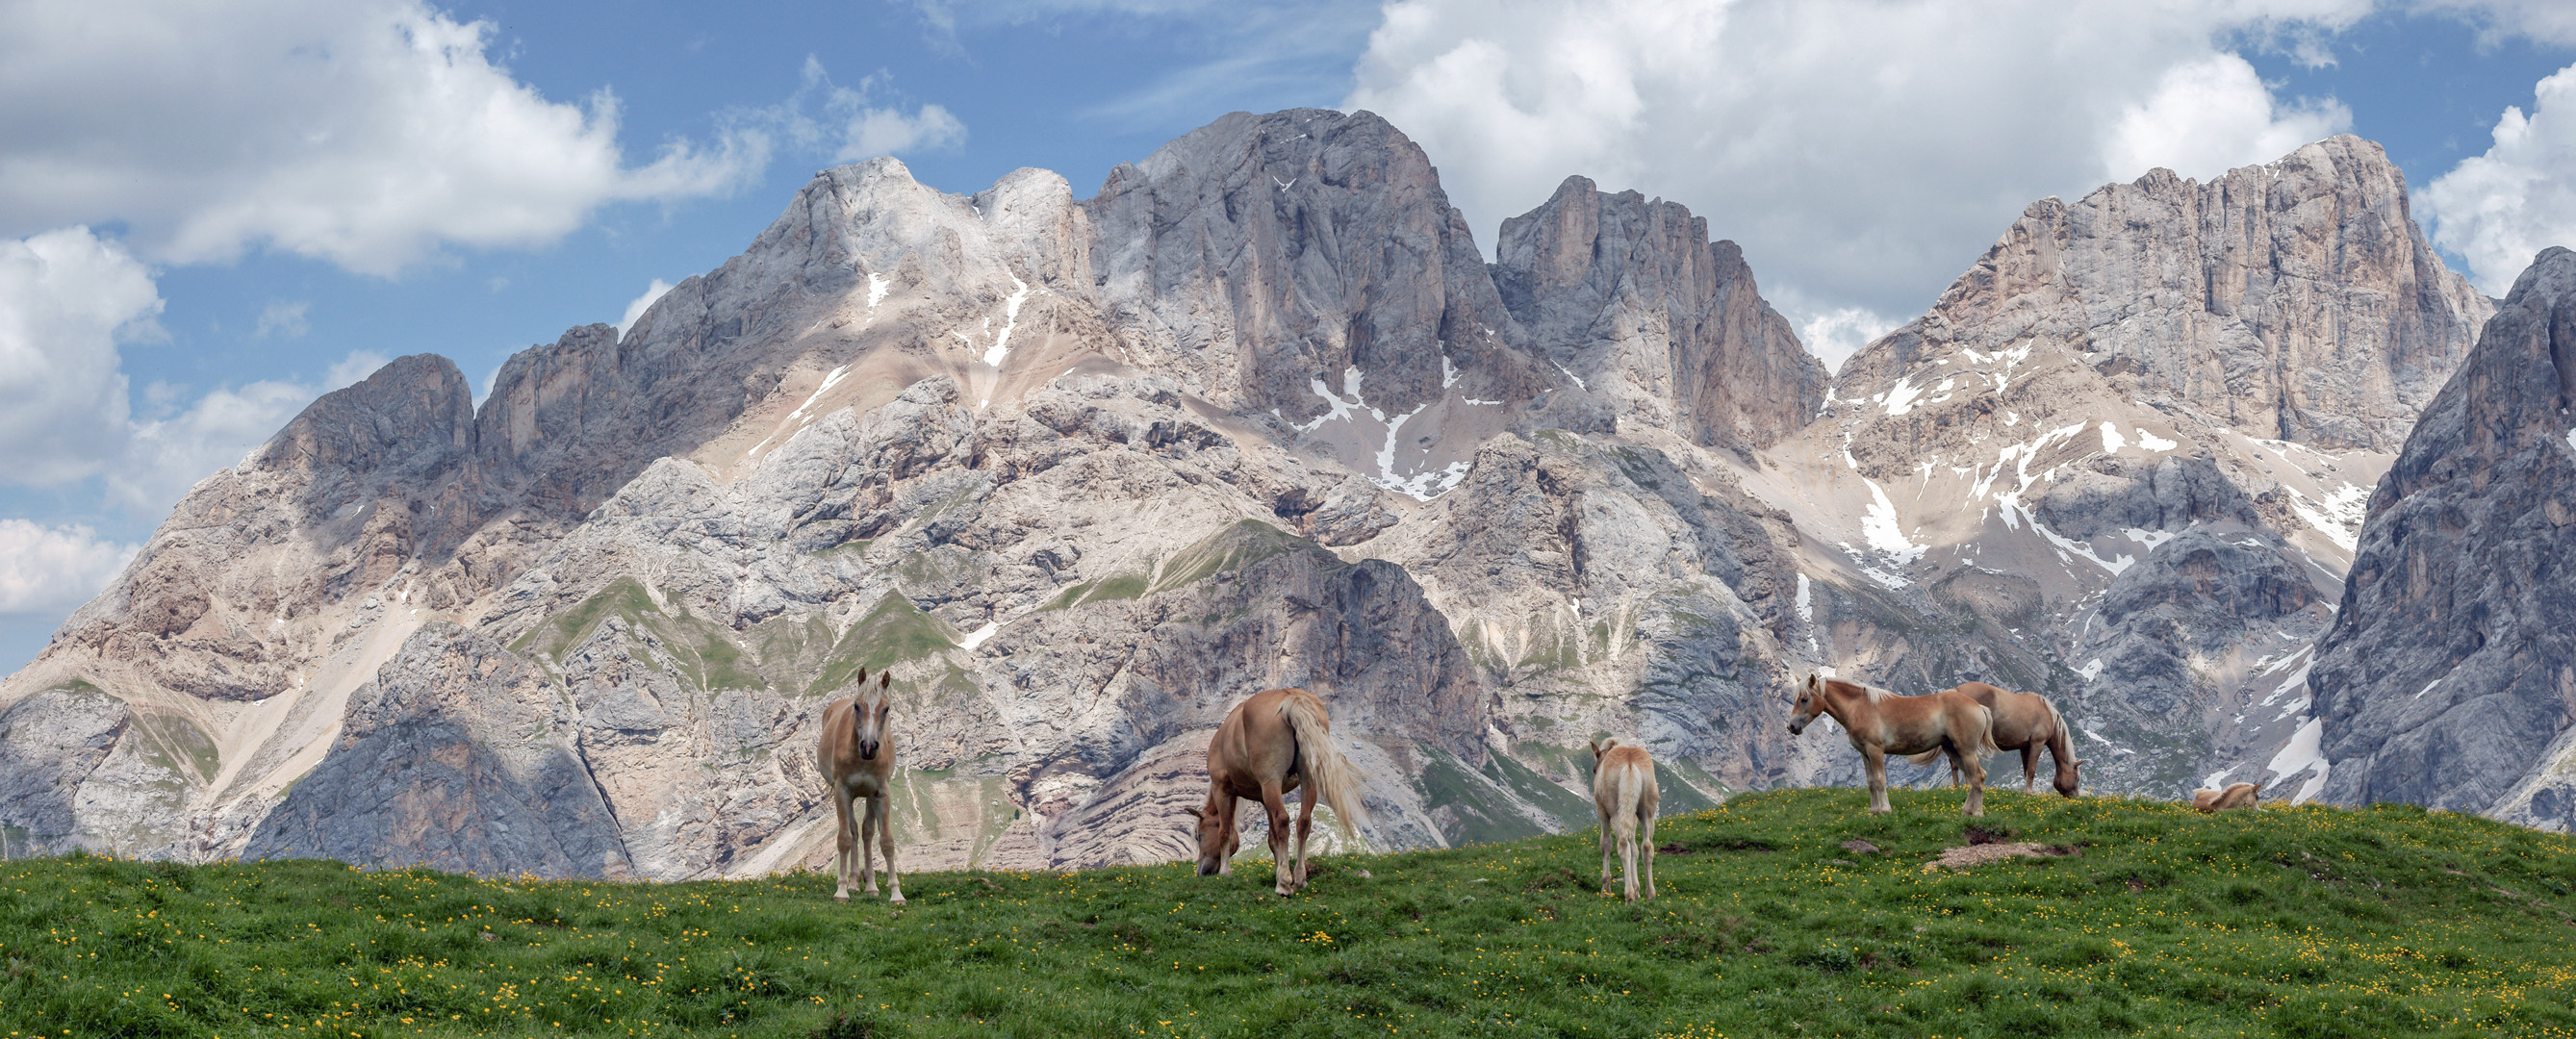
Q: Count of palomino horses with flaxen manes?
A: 6